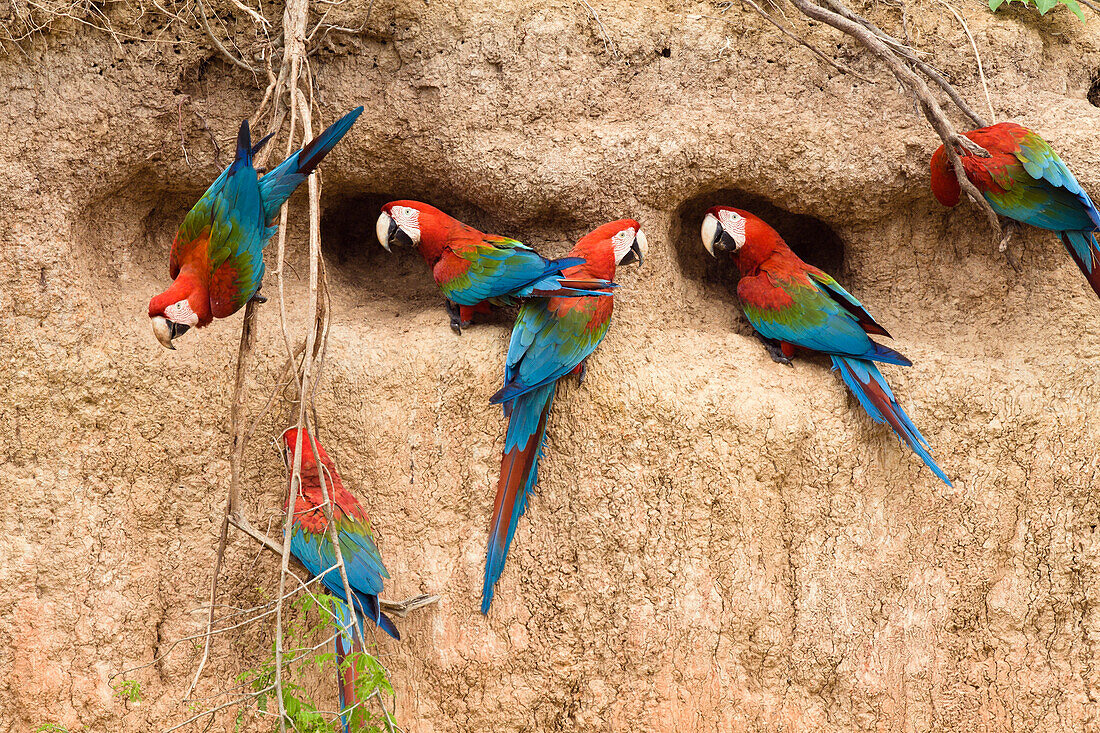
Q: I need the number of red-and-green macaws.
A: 6